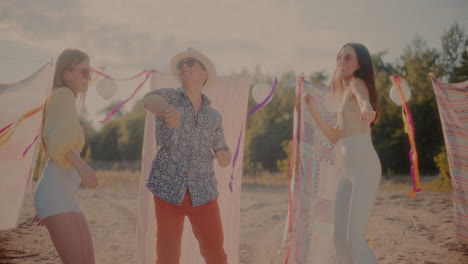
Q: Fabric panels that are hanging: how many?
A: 4